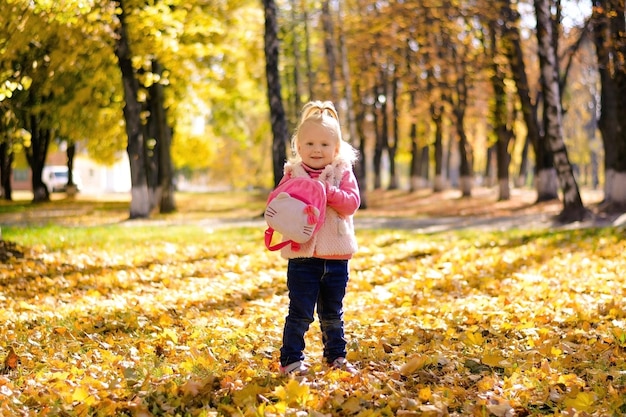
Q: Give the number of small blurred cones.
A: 0